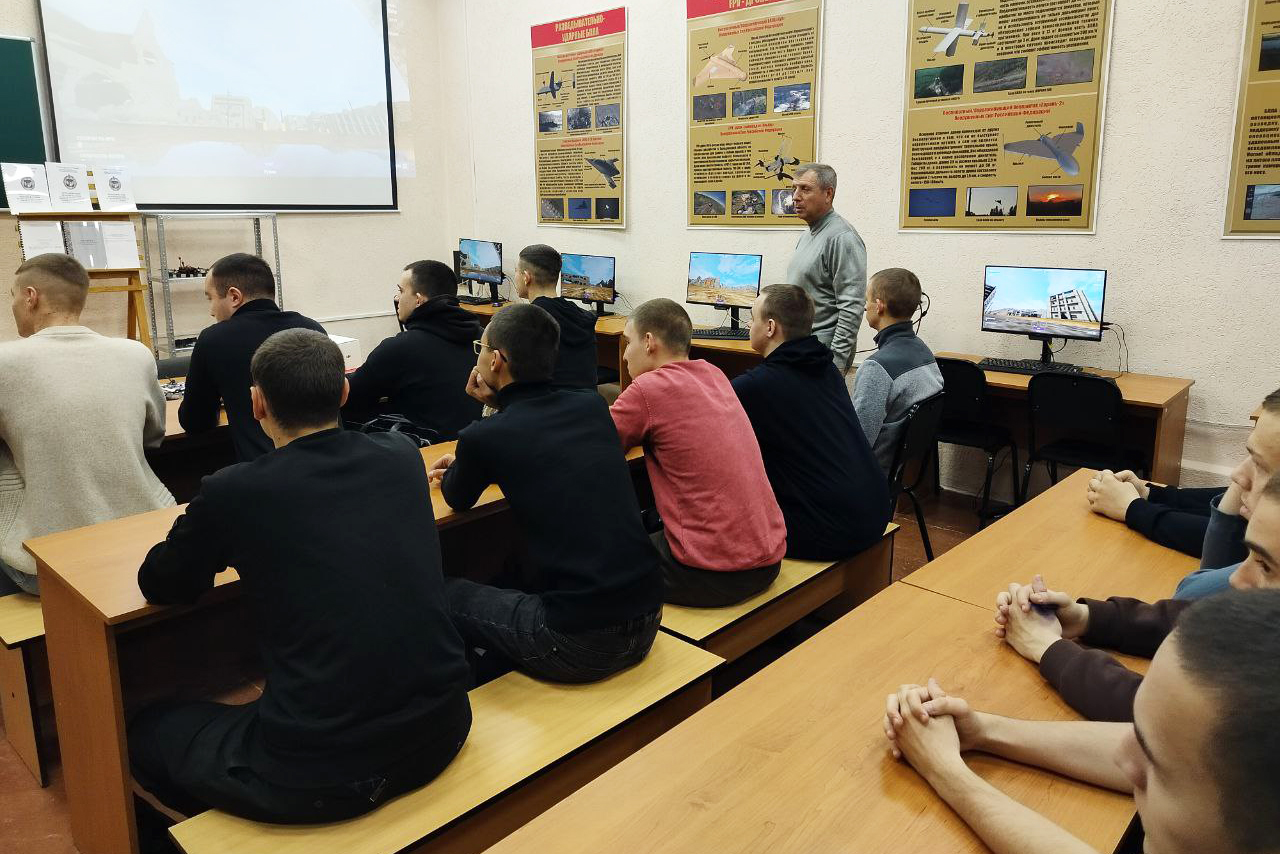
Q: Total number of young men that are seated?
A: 12